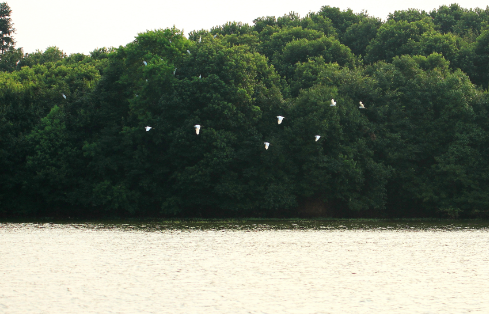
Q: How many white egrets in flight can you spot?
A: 7